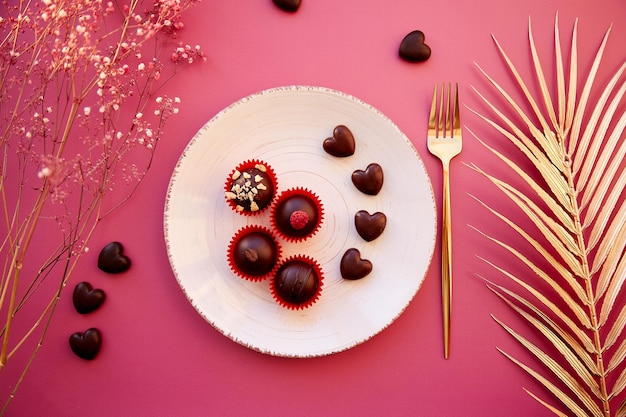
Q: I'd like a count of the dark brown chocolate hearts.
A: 9